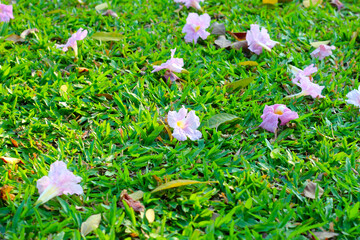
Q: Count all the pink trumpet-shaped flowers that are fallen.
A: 13